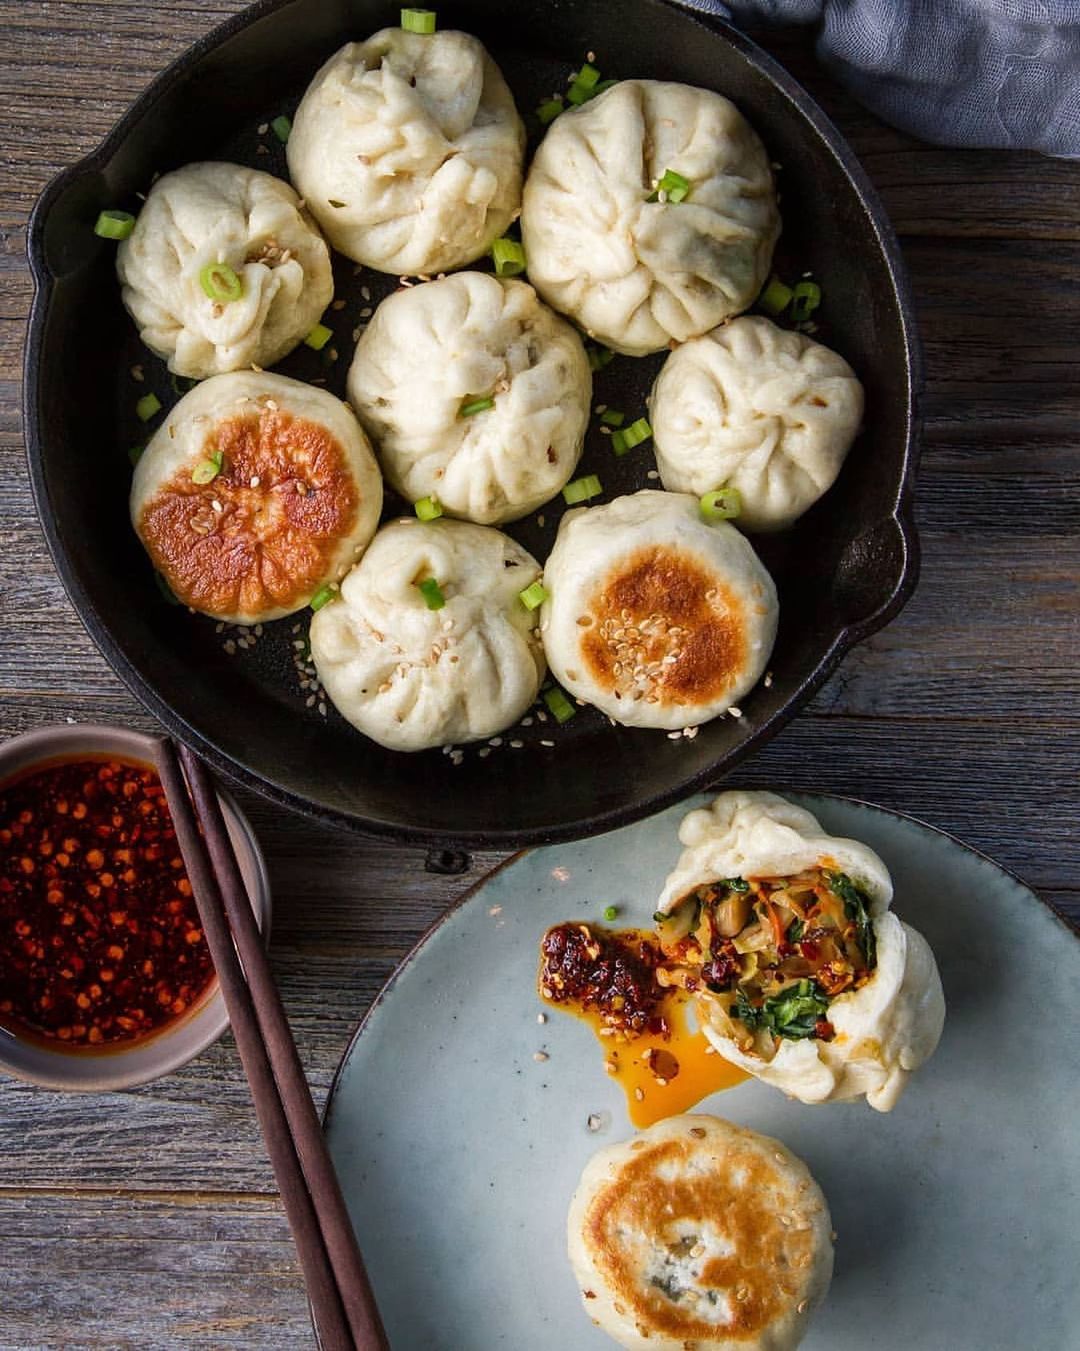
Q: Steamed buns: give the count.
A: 10